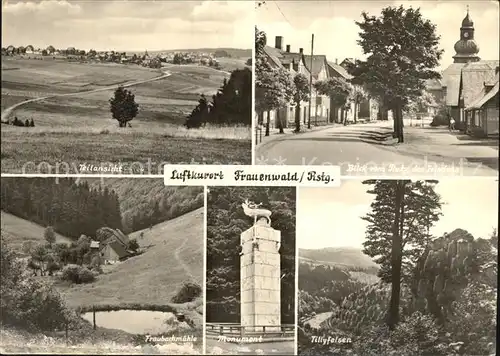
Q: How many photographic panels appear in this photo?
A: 5